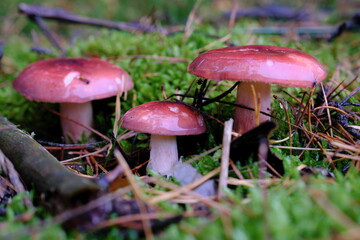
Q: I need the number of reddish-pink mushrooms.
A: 3